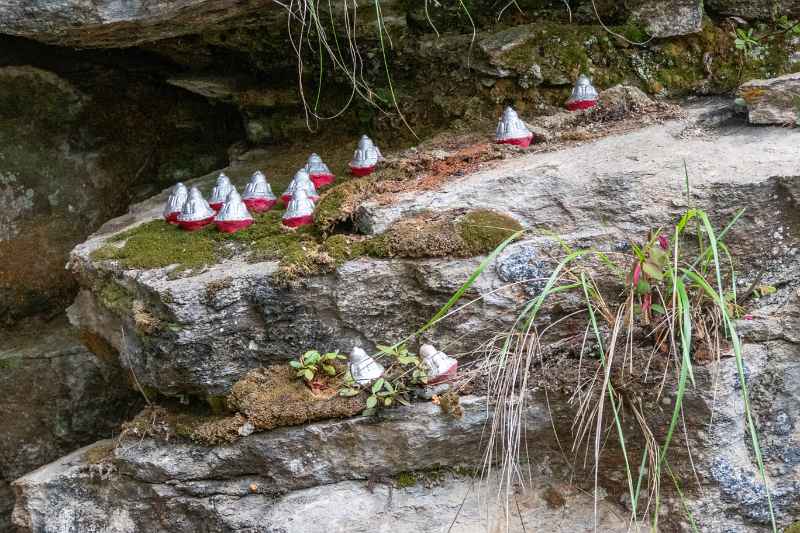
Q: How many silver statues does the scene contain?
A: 13